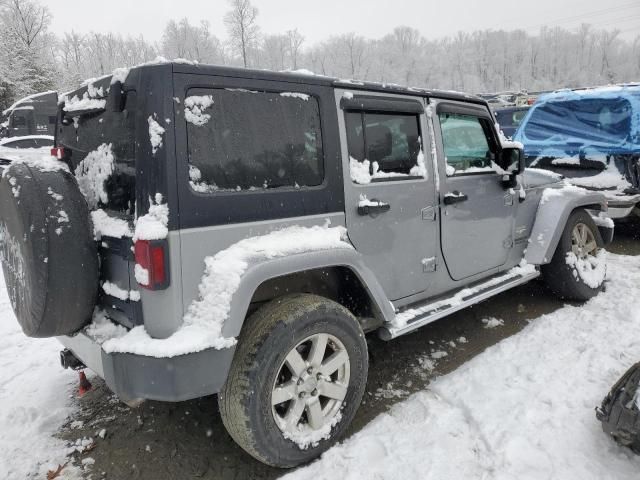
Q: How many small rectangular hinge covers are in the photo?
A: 4